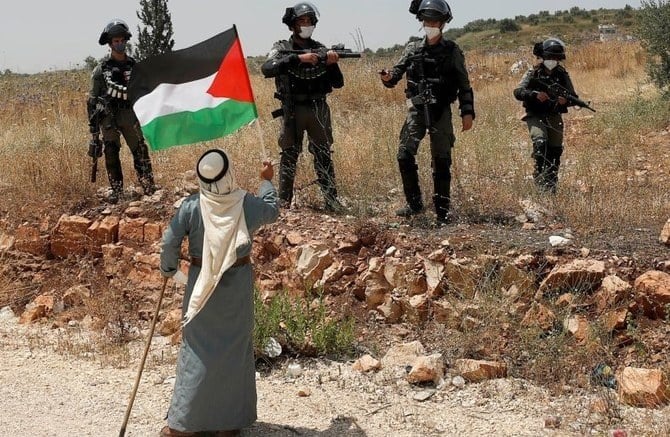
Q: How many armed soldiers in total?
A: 4